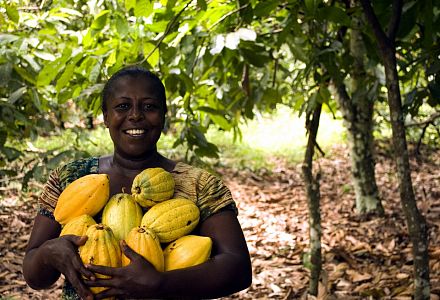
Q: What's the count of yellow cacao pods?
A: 8